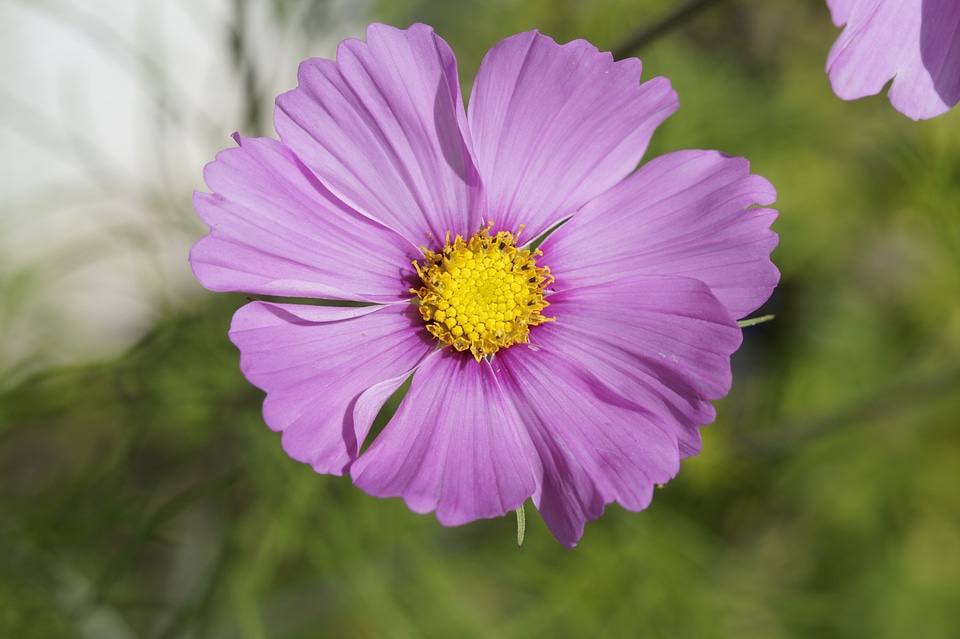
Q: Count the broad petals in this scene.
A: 8